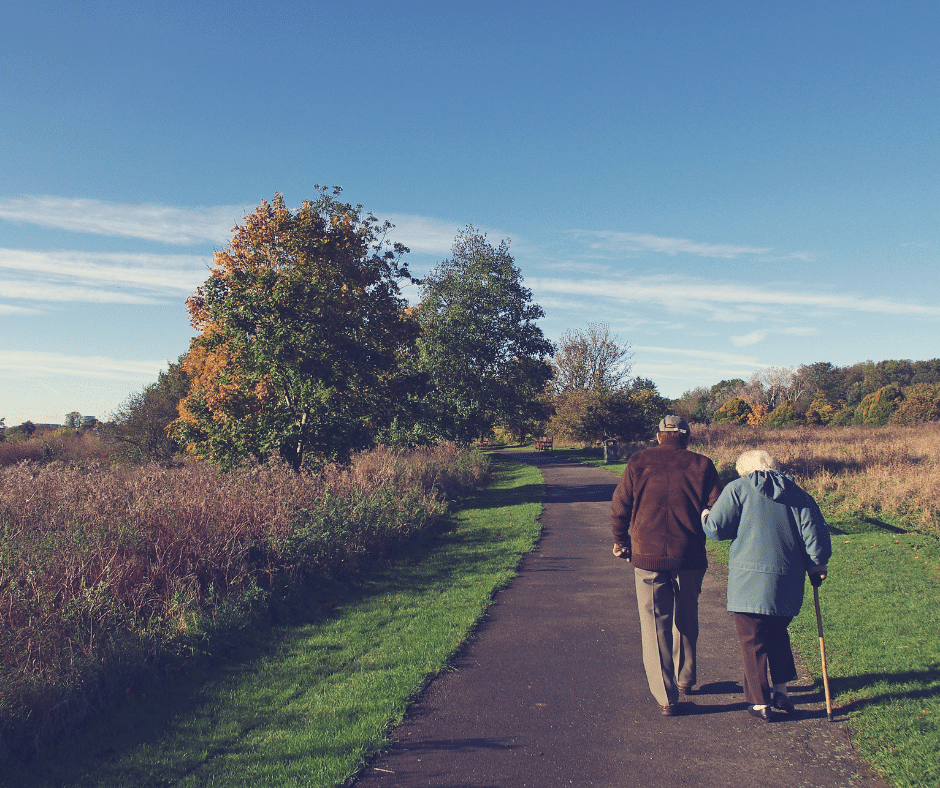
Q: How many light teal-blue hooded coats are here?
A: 1